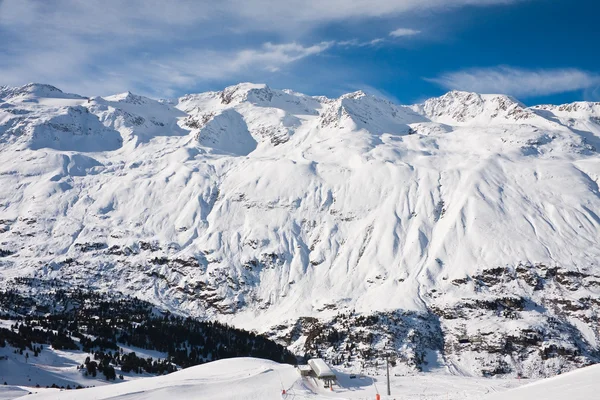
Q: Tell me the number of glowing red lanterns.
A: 0